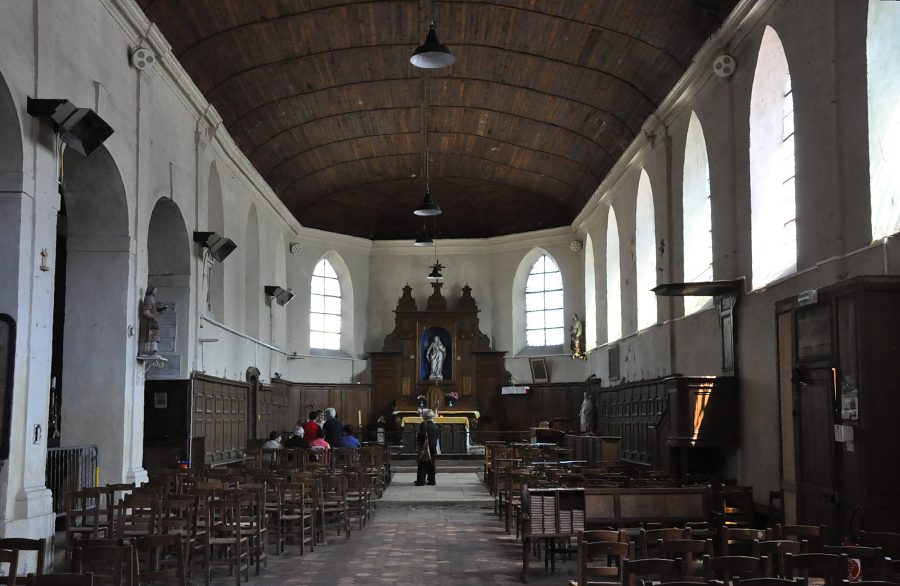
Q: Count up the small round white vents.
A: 4